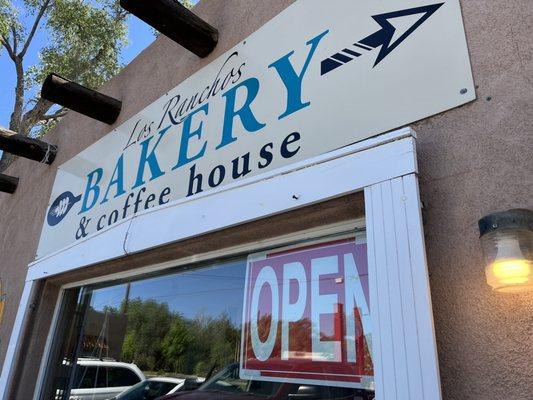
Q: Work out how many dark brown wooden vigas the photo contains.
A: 4